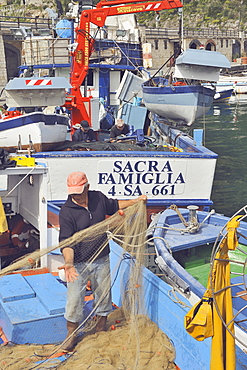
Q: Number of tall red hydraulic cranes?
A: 1